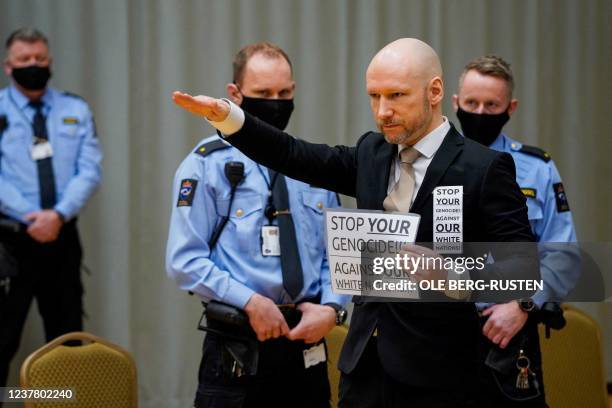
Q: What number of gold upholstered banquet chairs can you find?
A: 3